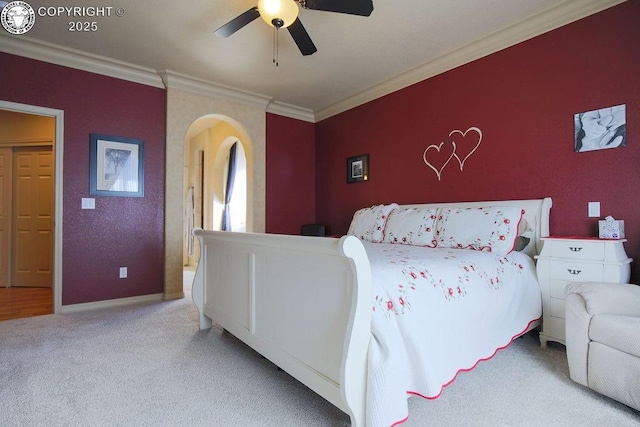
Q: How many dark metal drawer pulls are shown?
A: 2